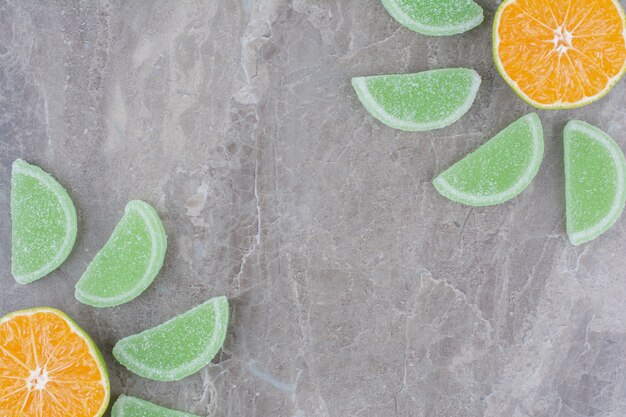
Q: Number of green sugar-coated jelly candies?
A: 8